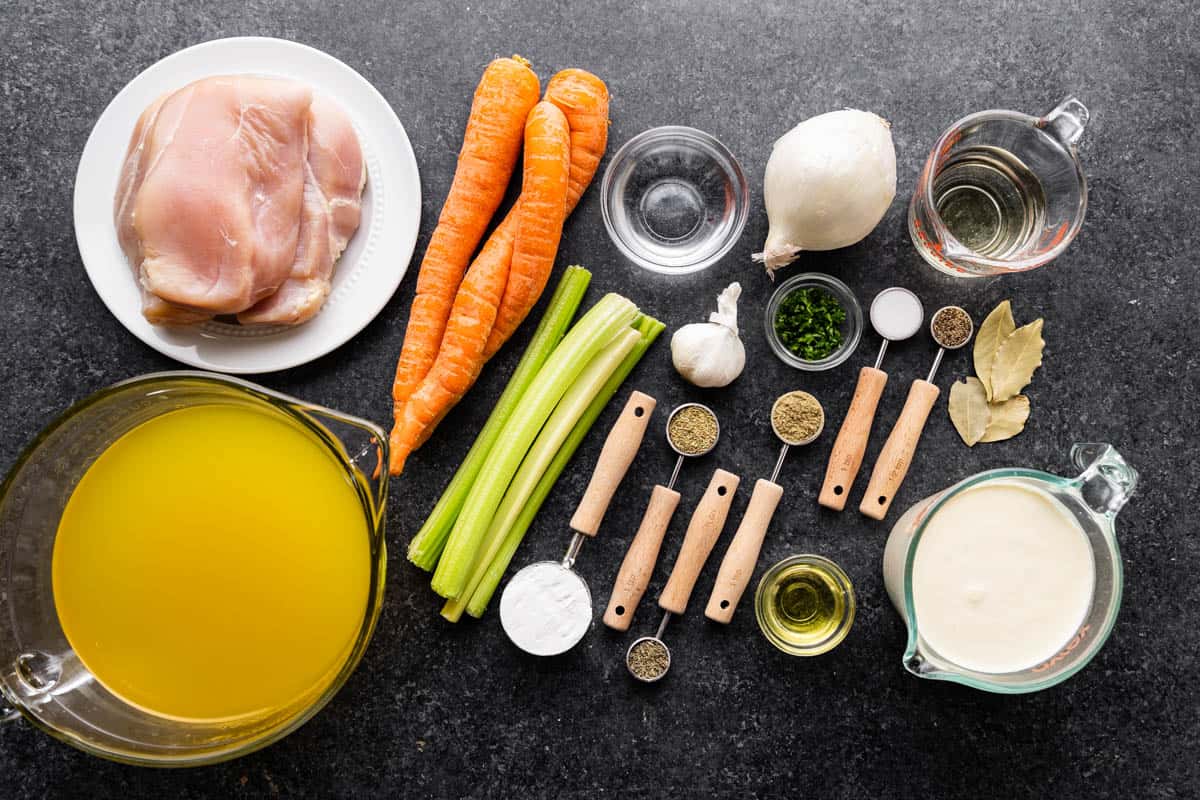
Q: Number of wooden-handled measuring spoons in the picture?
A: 6